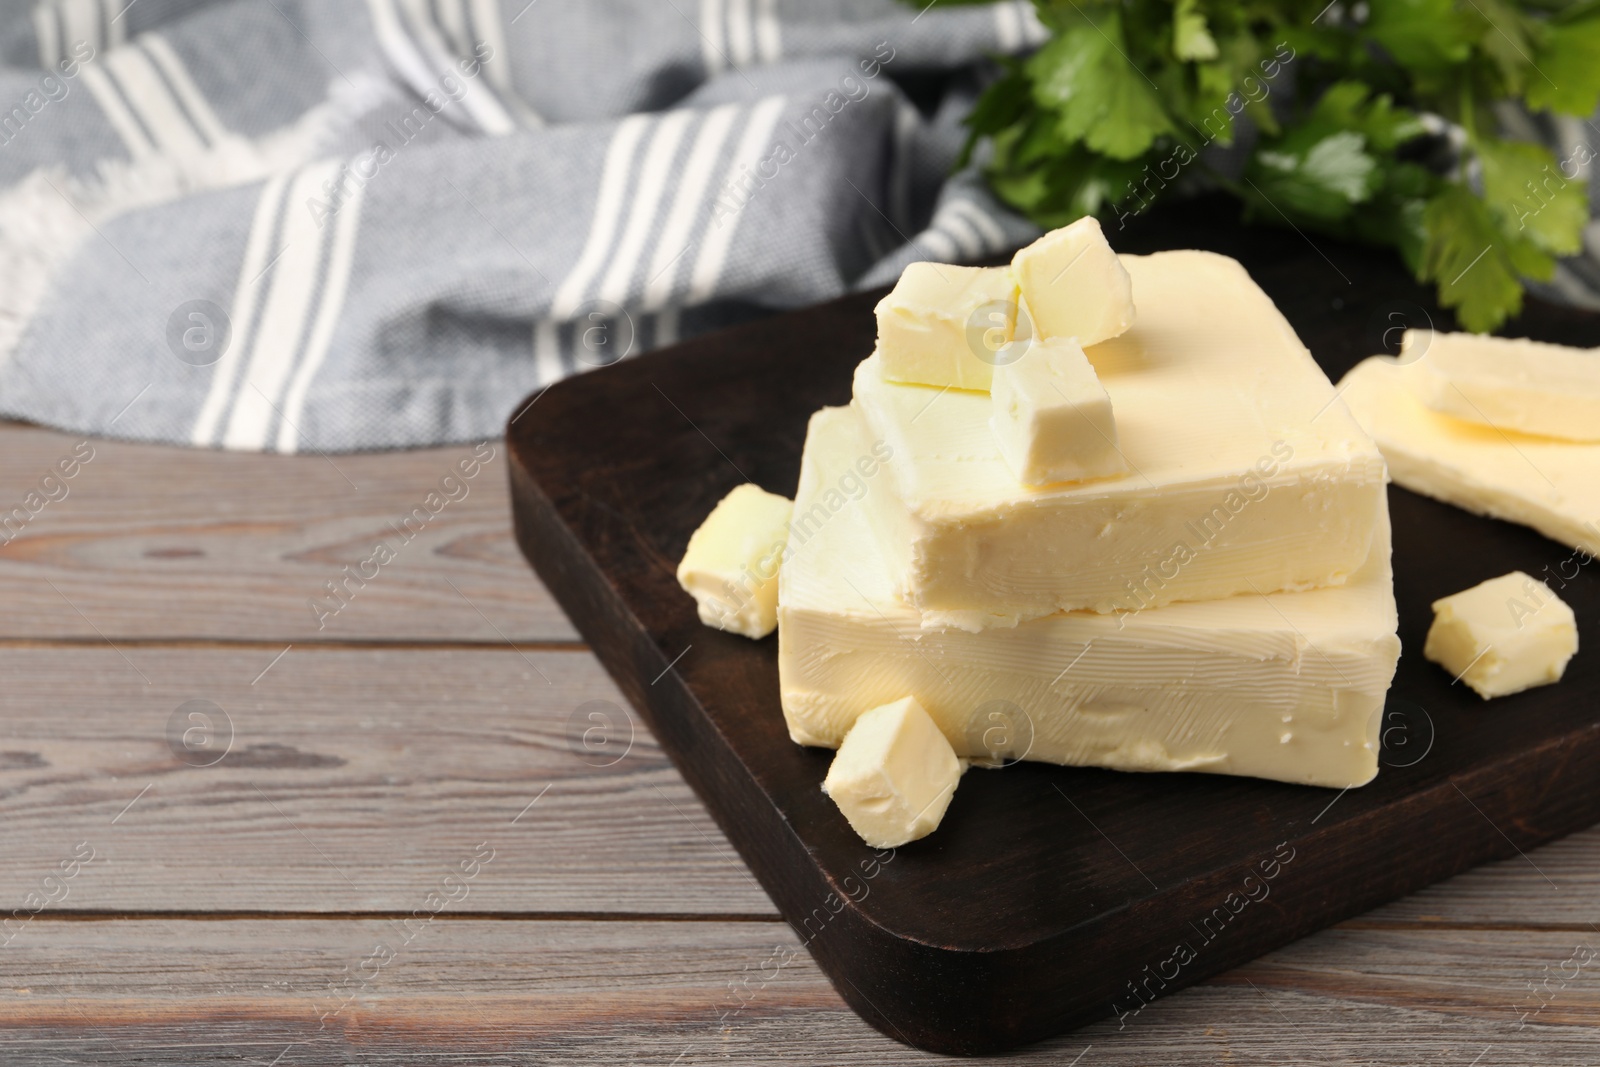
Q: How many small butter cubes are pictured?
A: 6